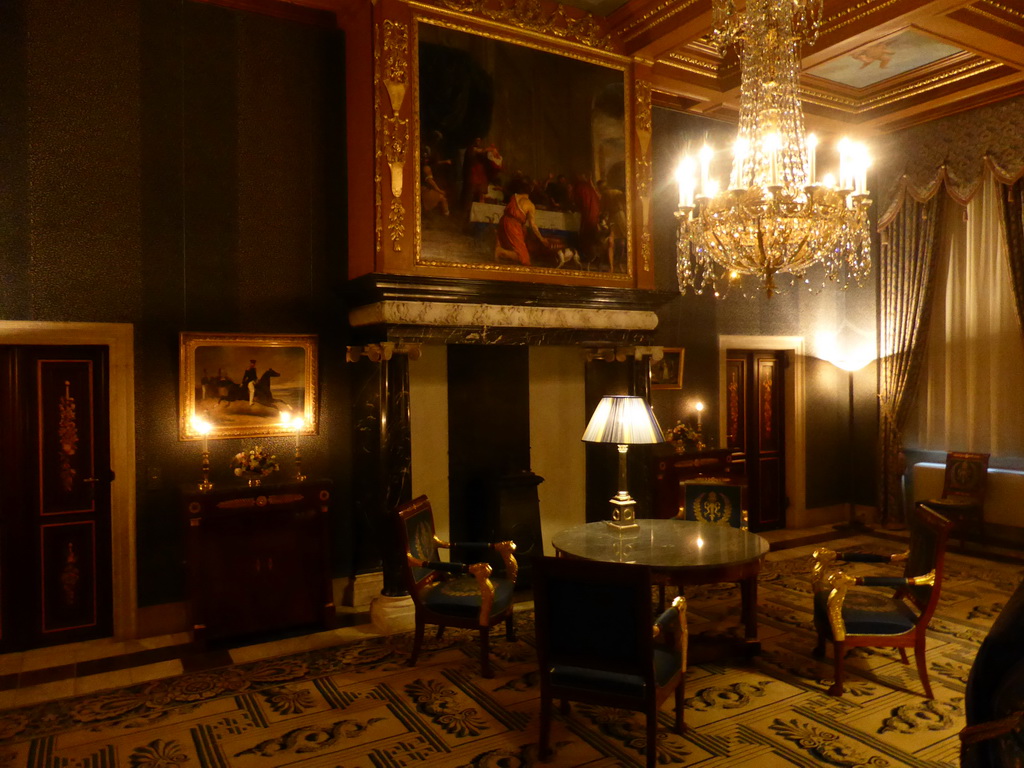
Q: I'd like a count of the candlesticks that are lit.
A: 3